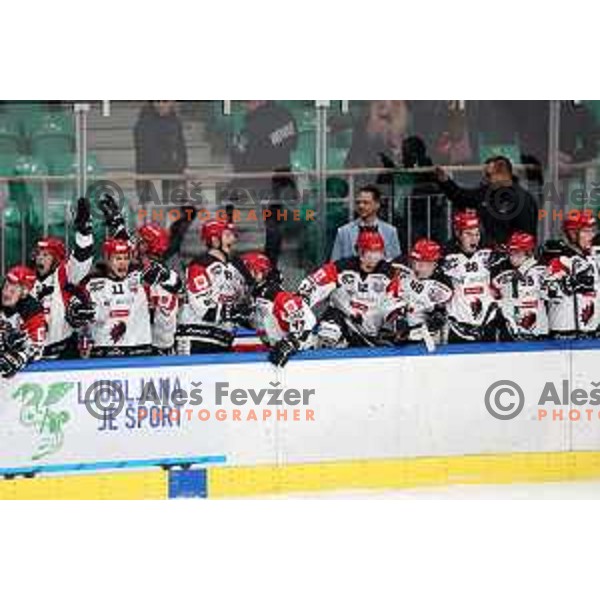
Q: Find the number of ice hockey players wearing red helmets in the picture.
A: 11